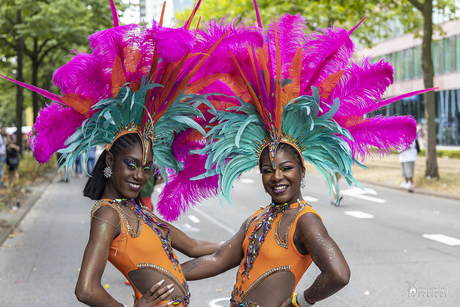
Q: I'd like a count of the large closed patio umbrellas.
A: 0